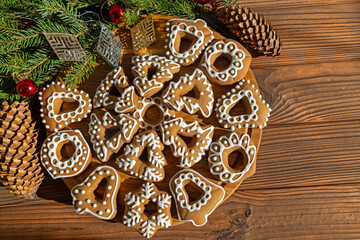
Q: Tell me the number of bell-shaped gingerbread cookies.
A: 5